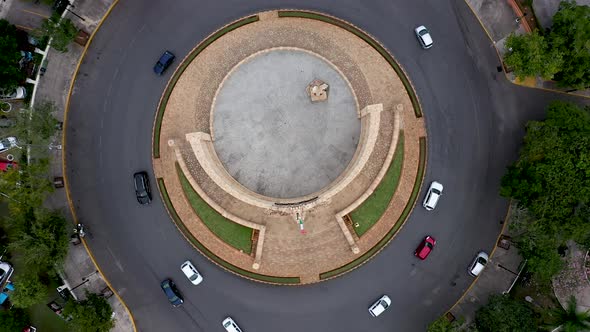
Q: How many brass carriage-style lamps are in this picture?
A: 0